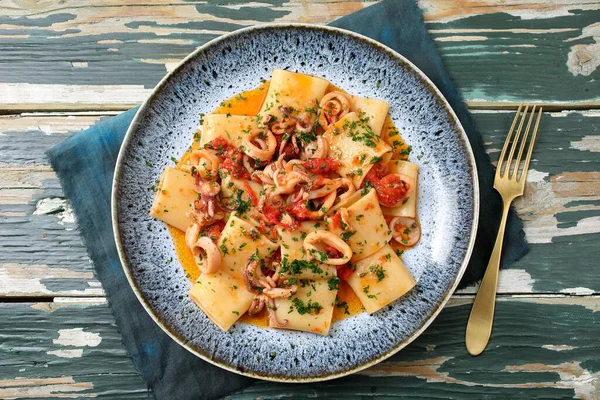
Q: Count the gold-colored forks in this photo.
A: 1